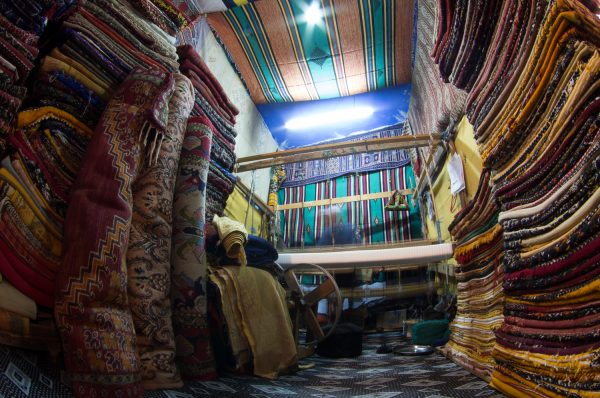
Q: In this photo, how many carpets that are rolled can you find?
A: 3